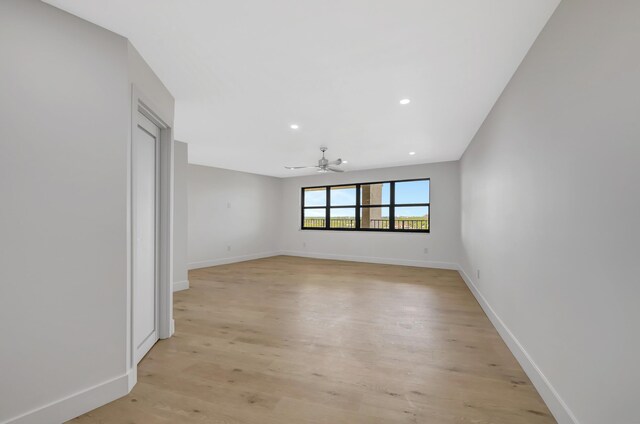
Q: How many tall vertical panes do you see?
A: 4